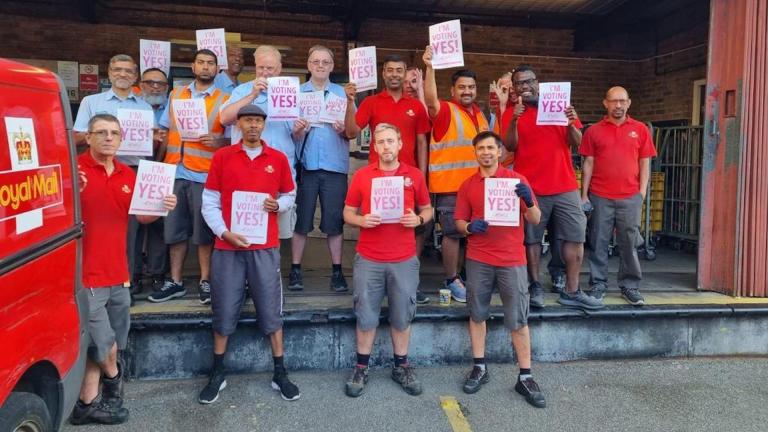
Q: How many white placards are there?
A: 14